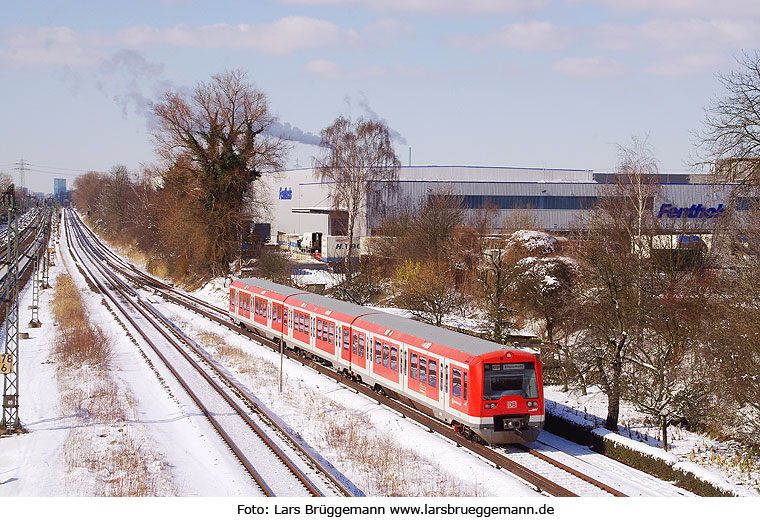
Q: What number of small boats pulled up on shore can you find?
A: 0